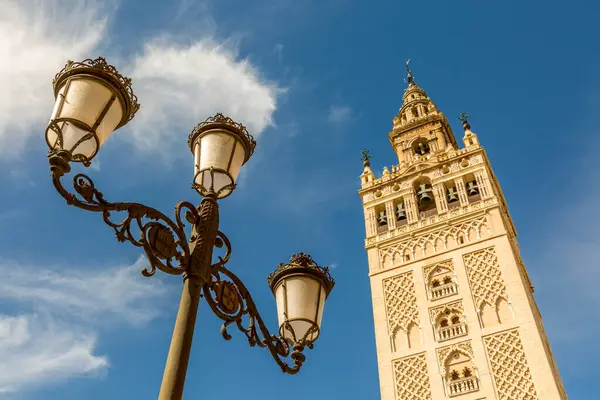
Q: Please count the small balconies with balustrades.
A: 3